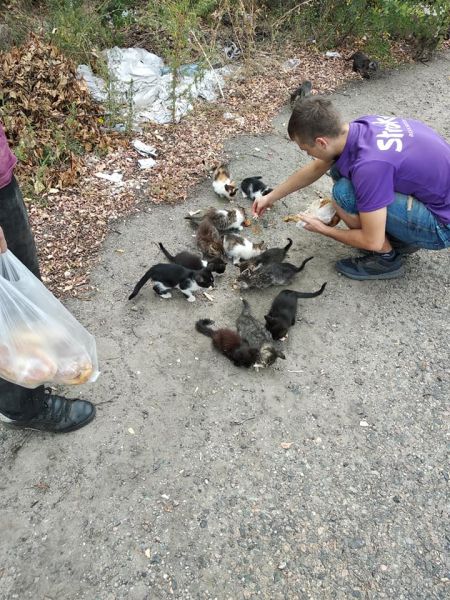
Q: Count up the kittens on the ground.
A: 14